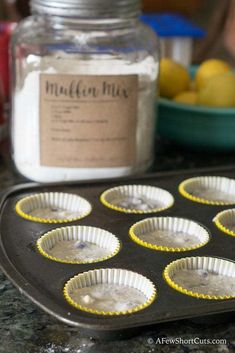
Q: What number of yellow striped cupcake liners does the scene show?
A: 8